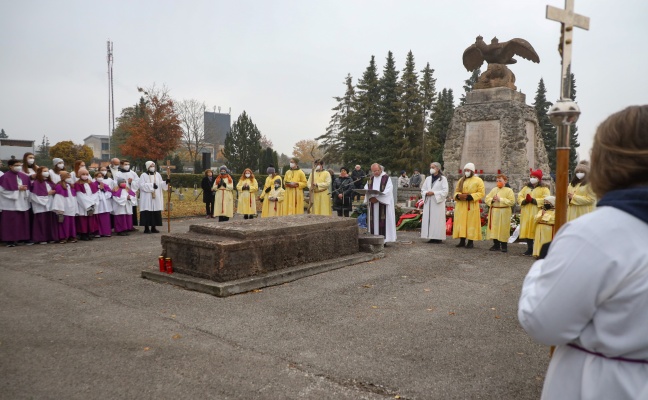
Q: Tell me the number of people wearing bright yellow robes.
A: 11